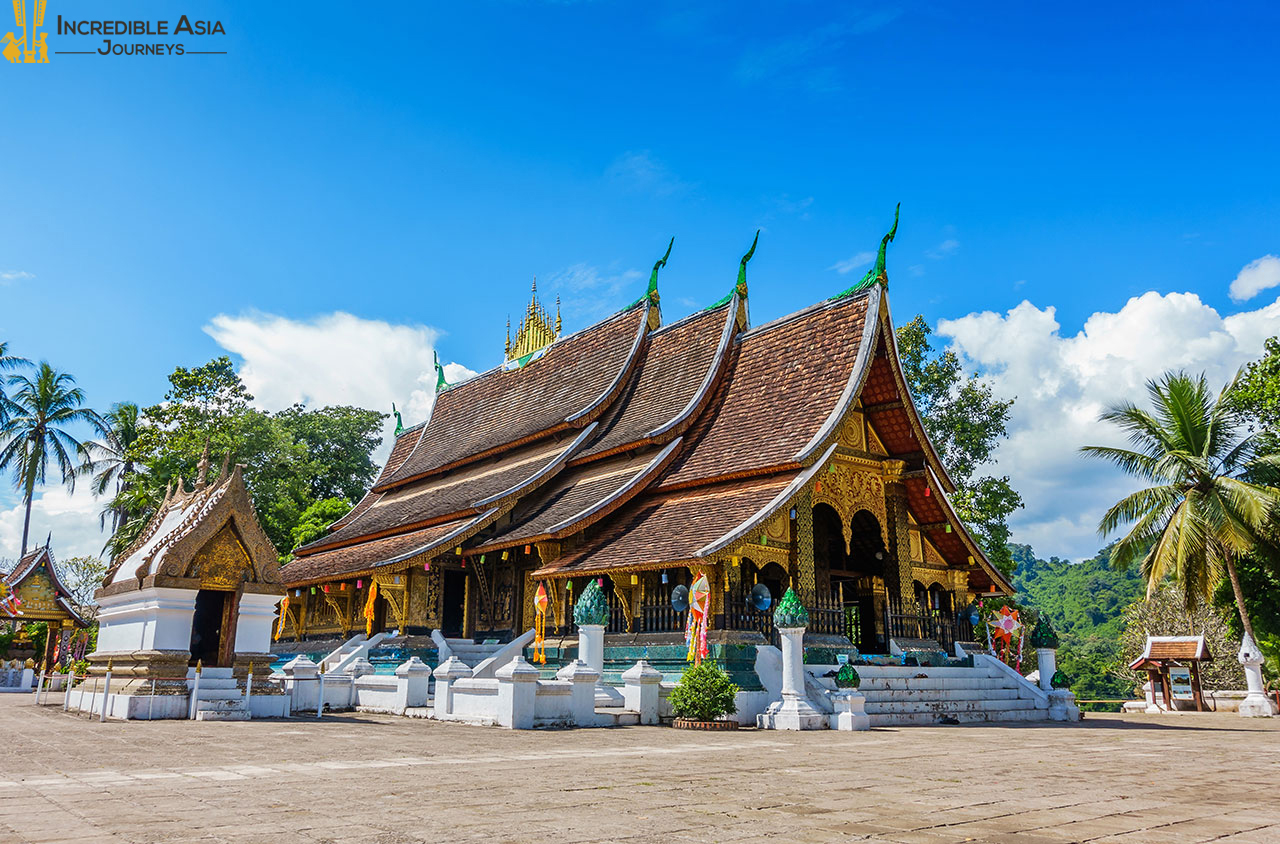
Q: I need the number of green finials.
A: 5